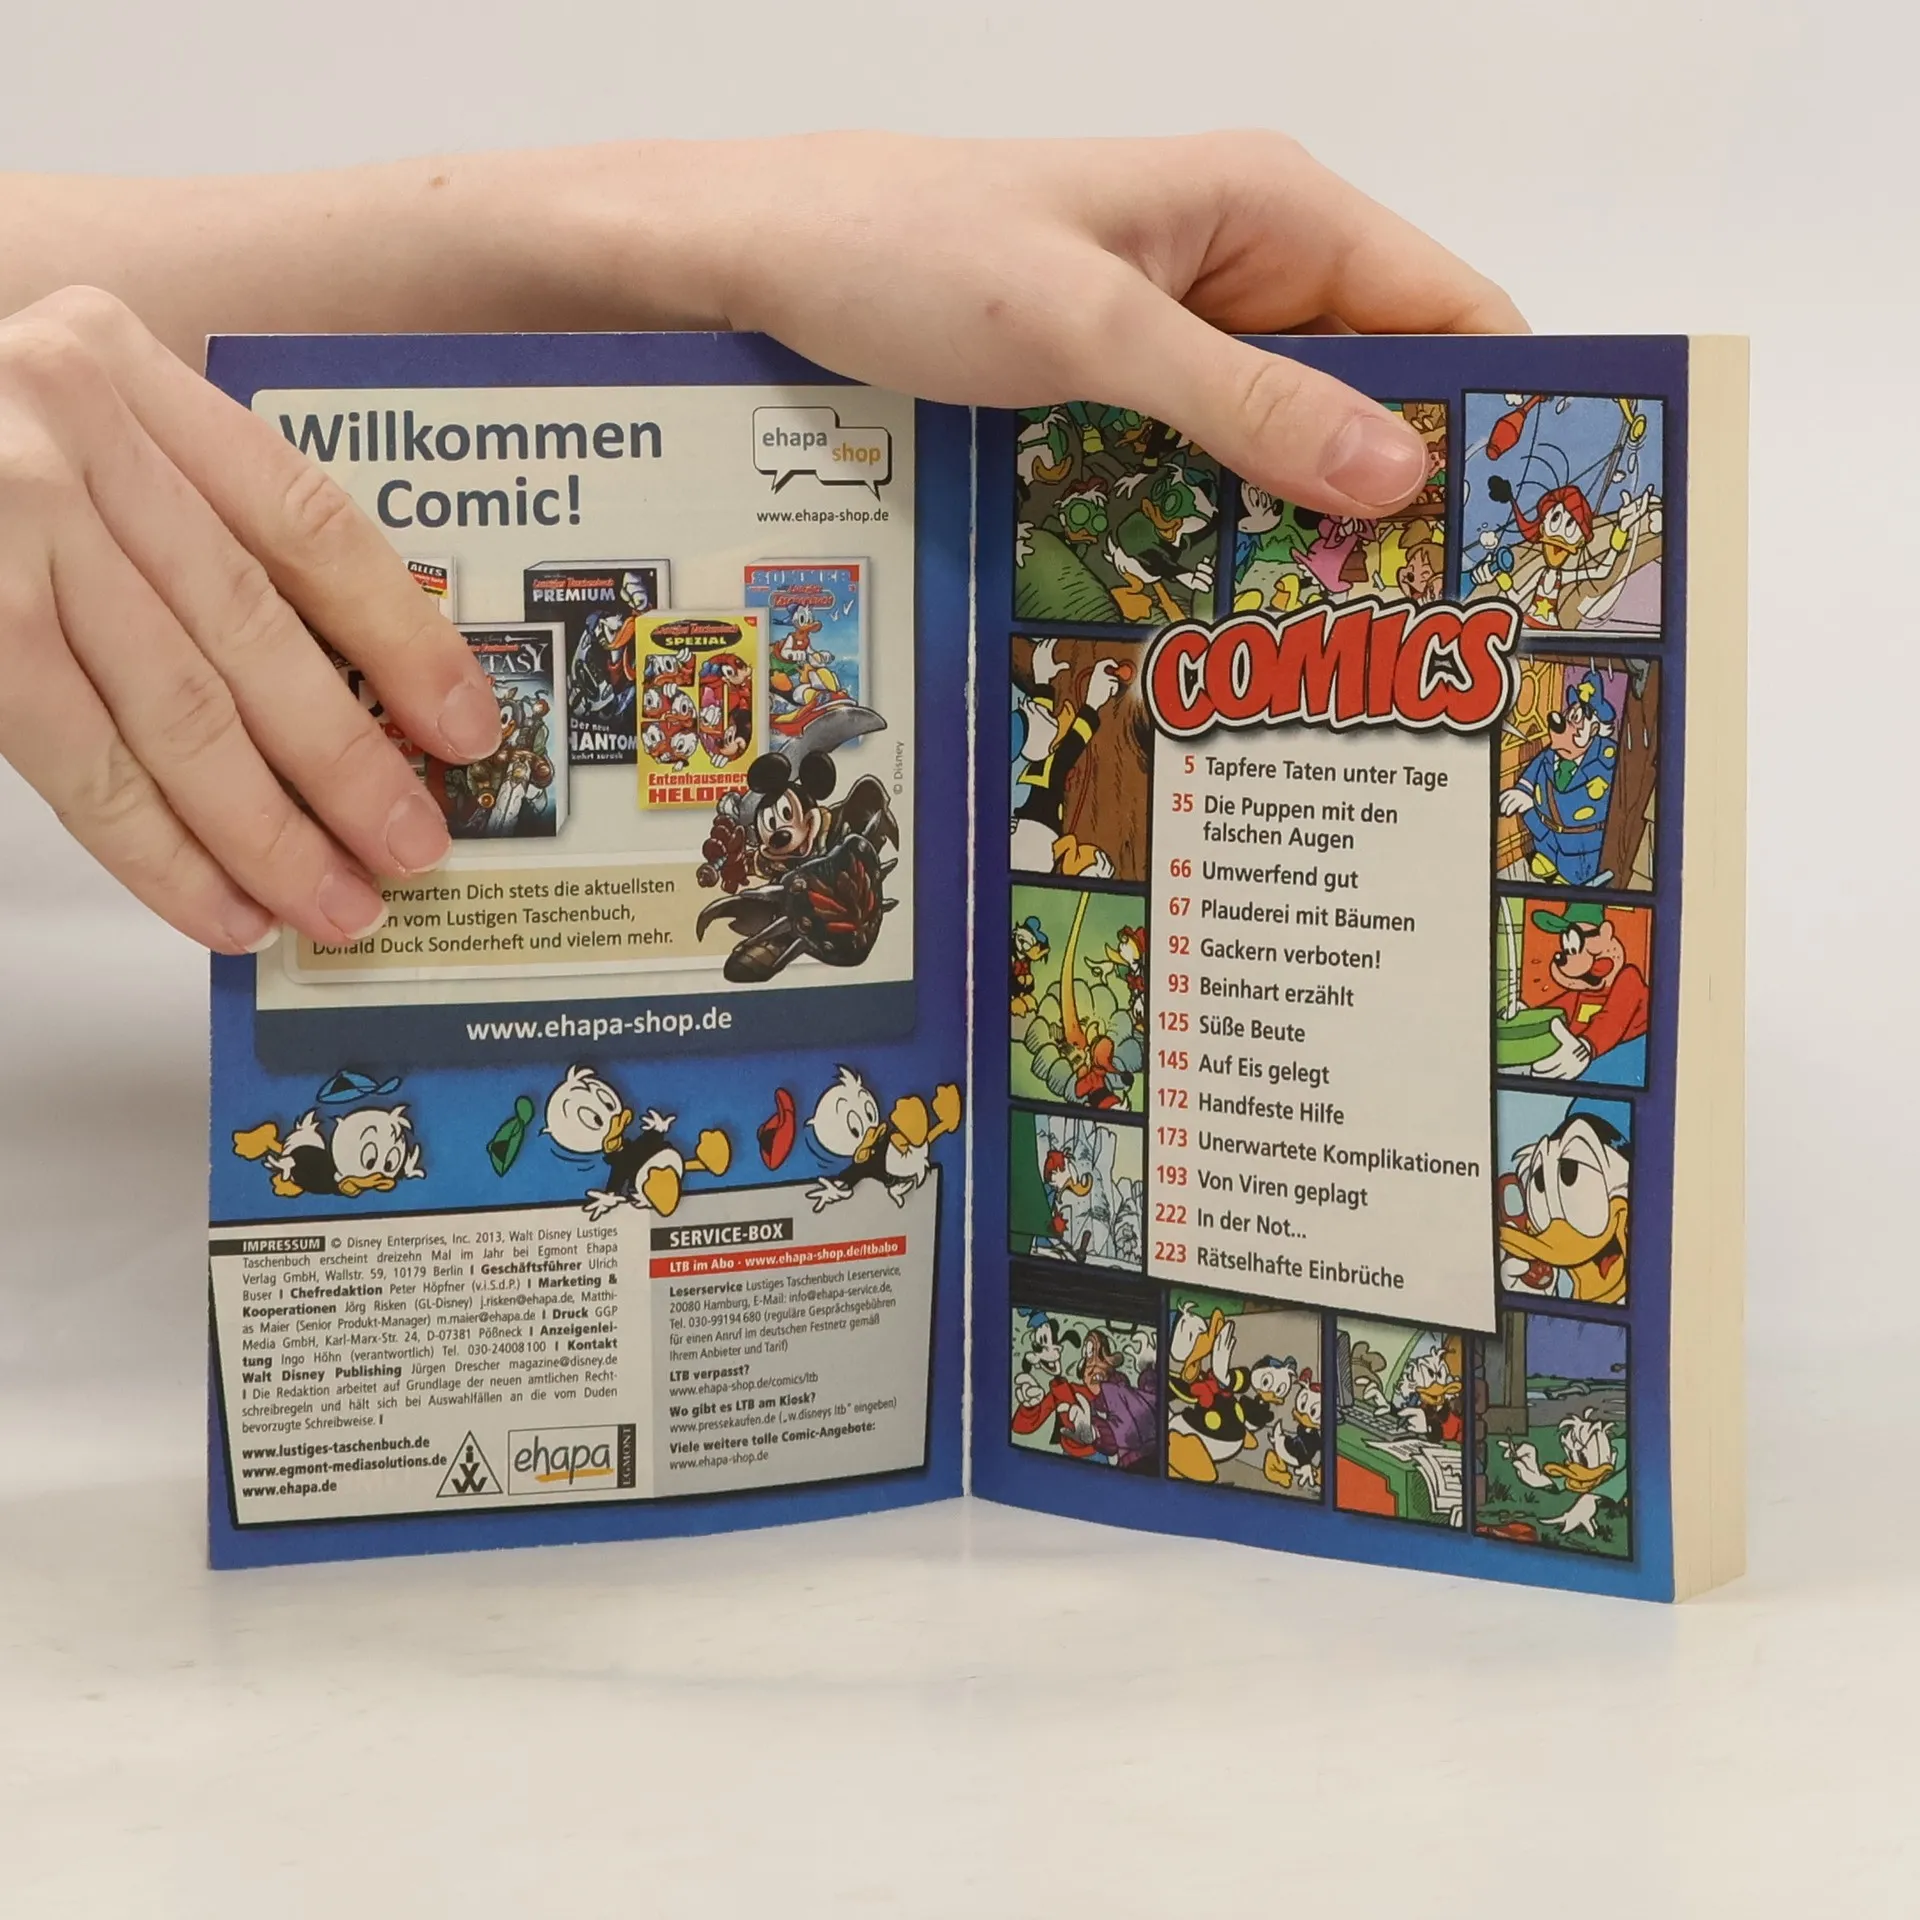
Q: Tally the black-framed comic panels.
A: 13